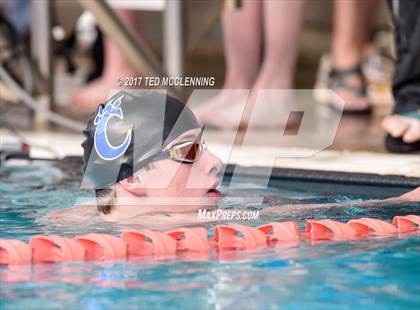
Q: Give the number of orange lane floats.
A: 10